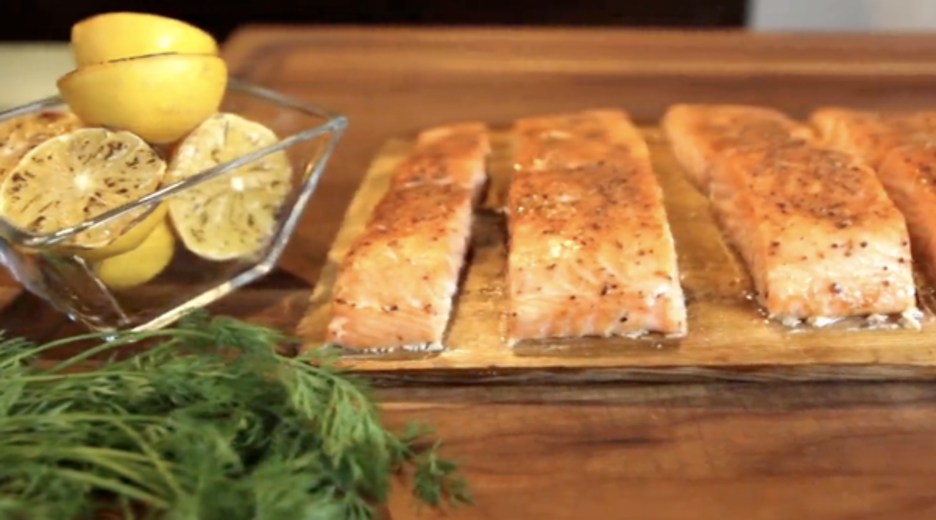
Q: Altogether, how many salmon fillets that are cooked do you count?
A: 4